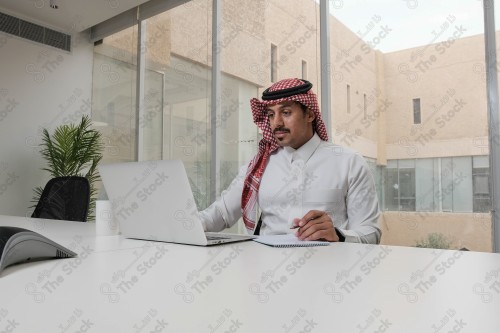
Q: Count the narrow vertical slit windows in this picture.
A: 5